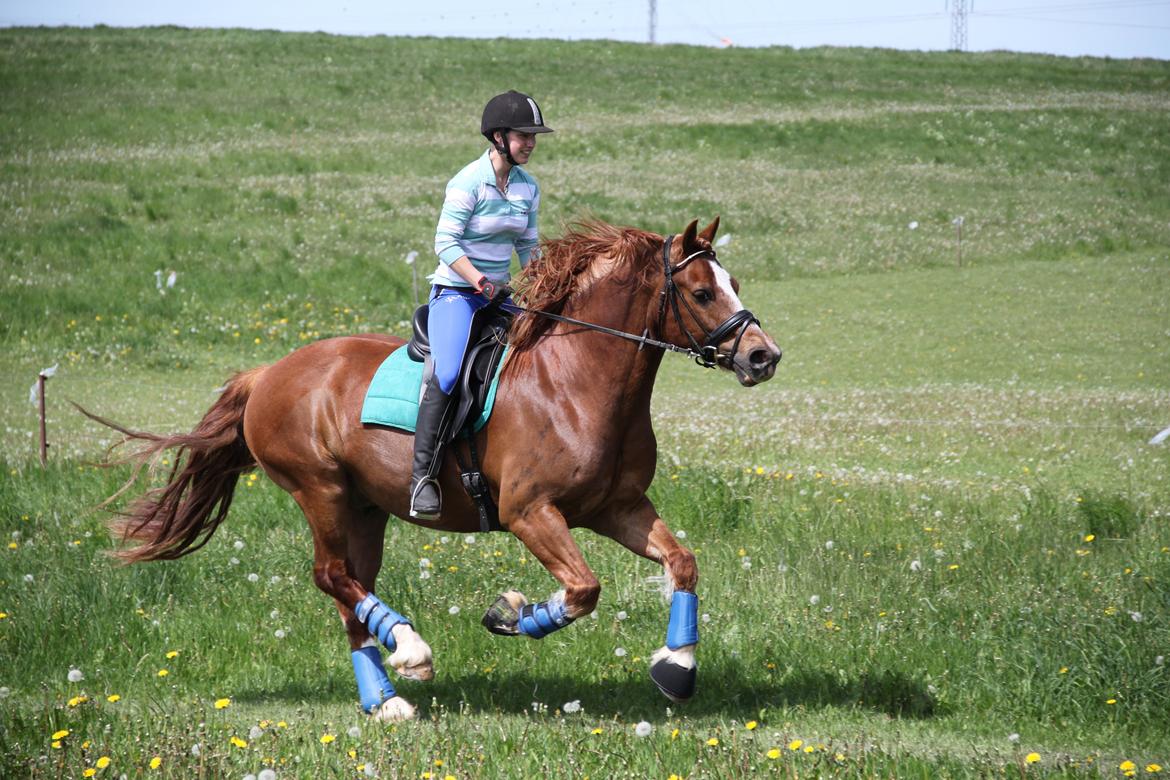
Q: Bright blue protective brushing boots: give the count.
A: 4